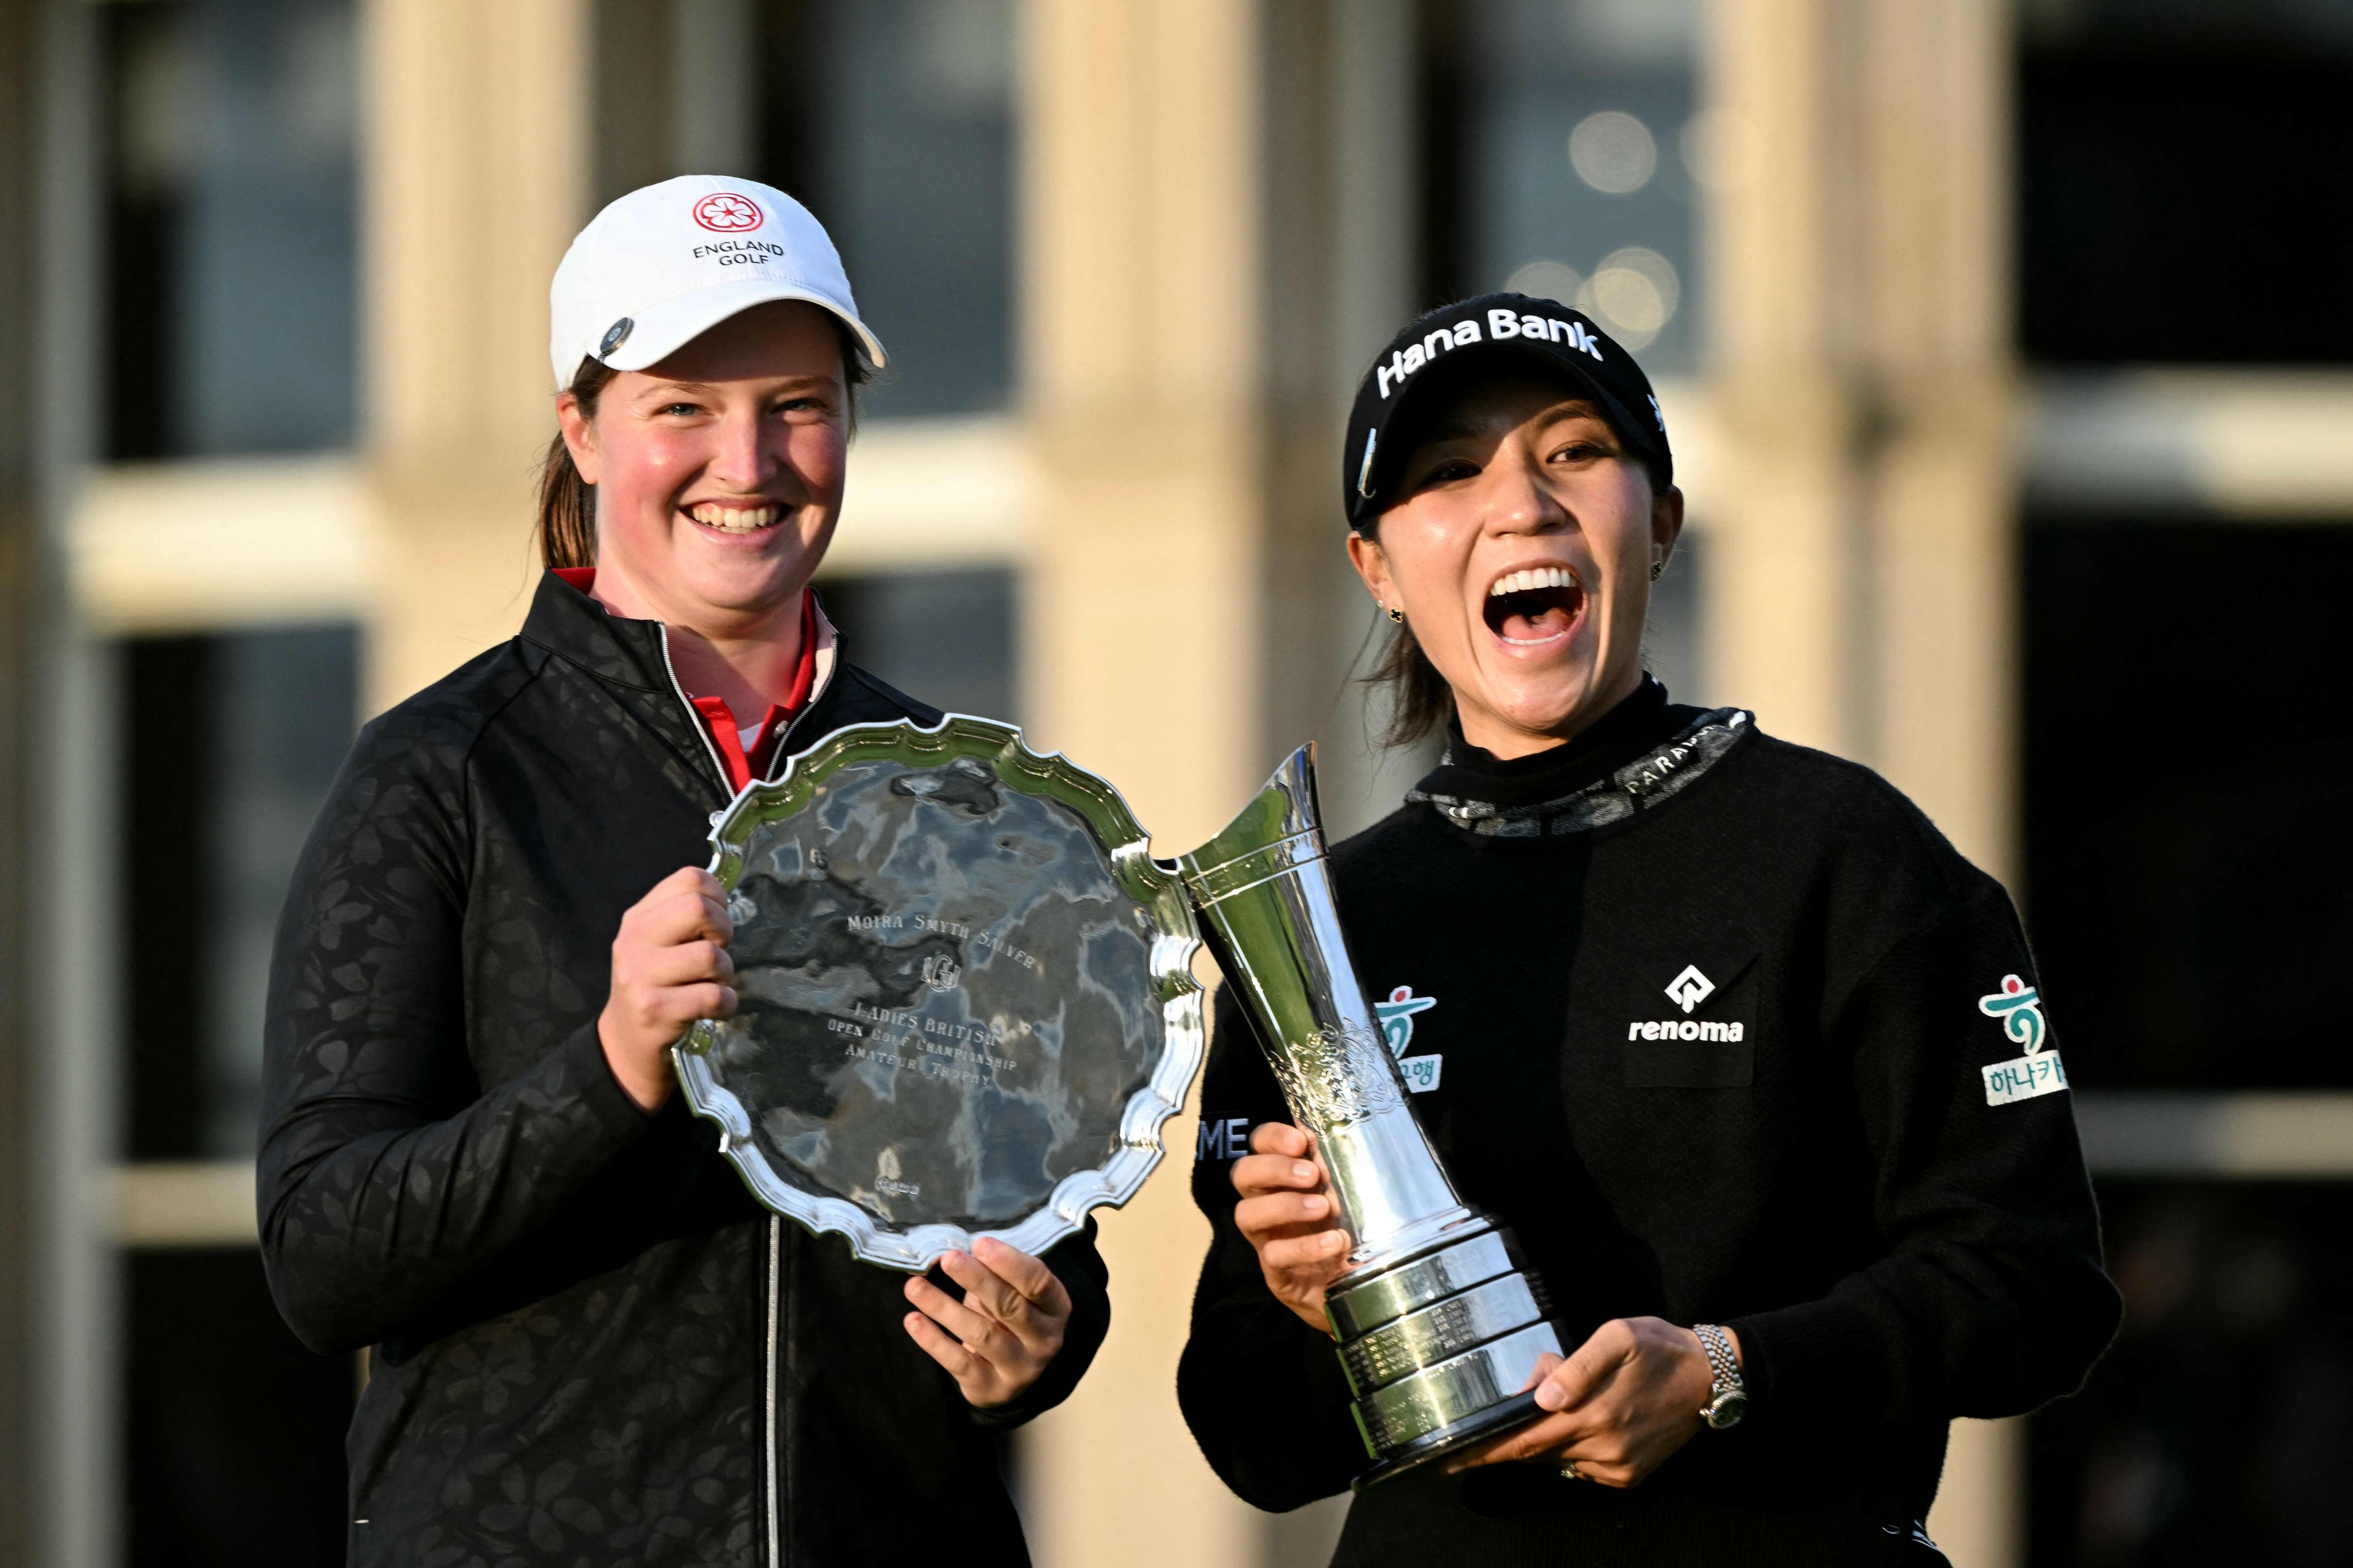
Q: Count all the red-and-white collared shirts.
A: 1